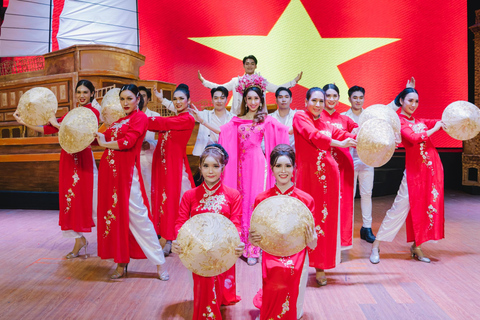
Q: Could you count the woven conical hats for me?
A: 8